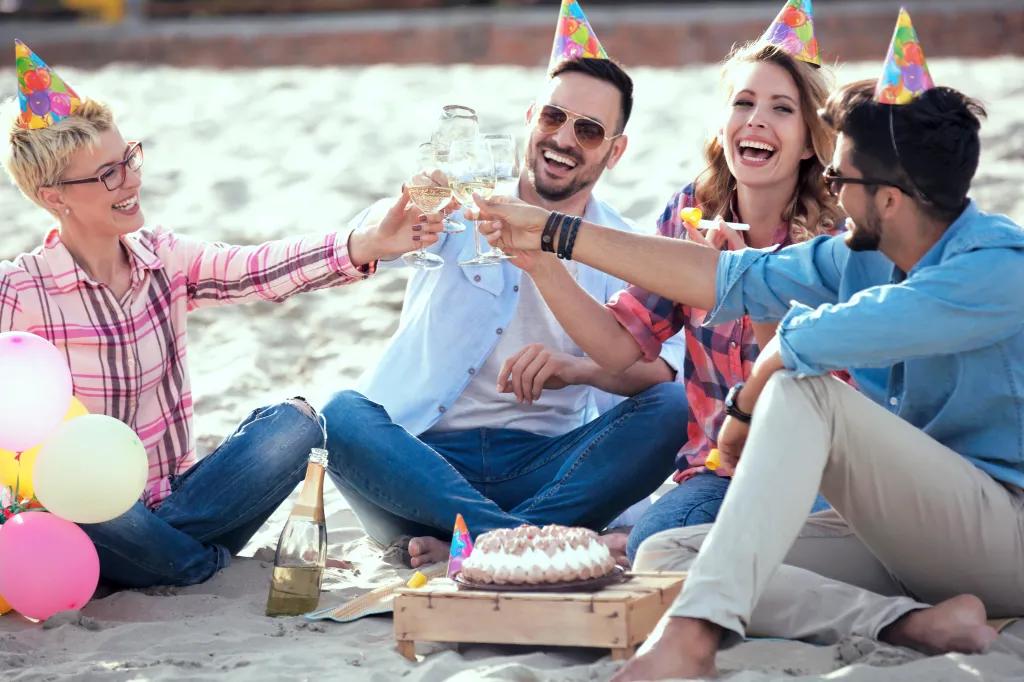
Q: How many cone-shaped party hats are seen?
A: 5